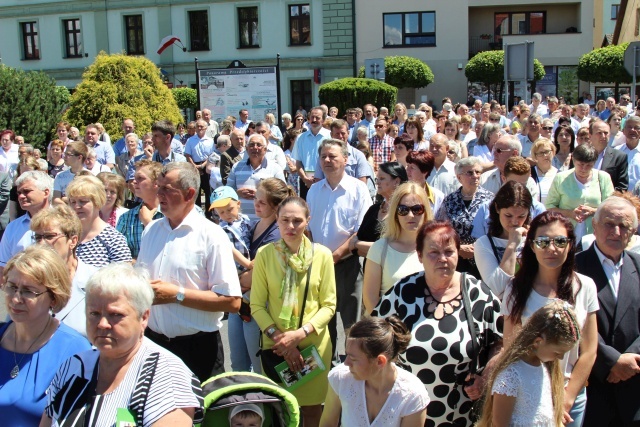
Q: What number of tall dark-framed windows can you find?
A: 6